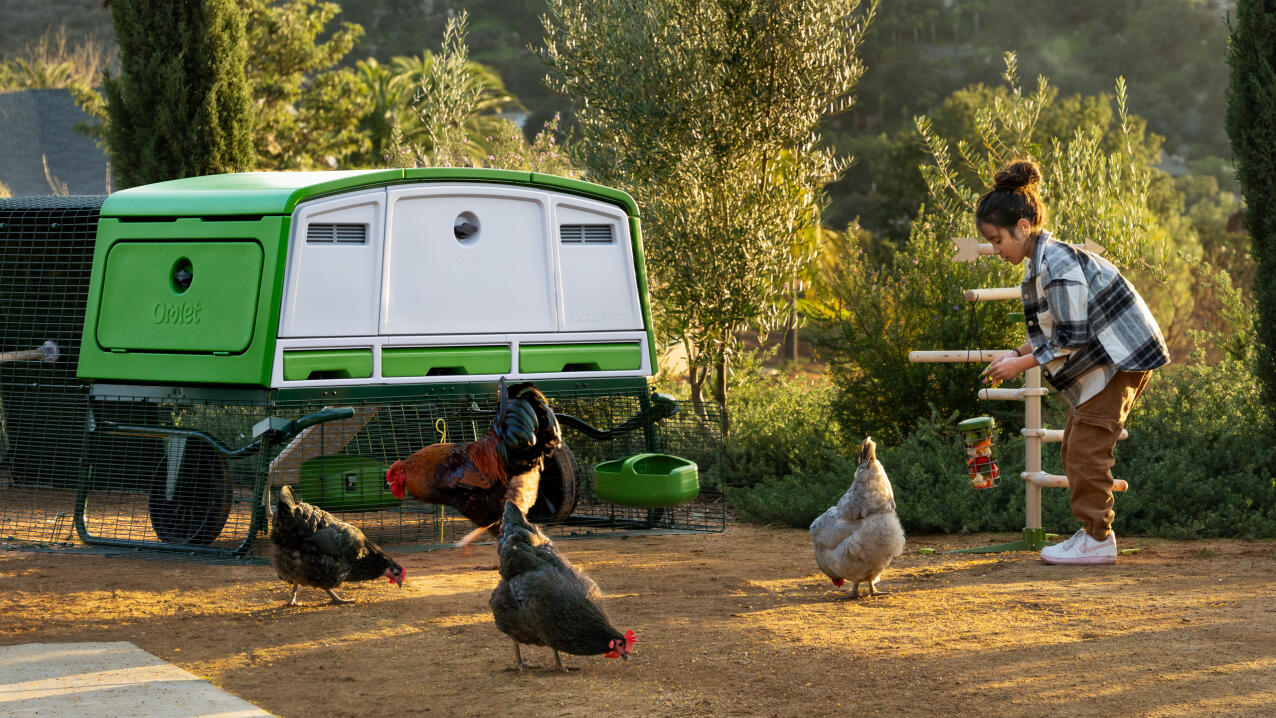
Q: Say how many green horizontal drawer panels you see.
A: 3